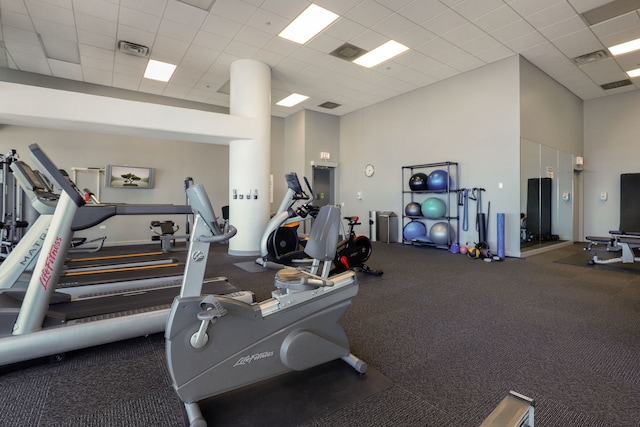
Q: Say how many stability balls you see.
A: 6